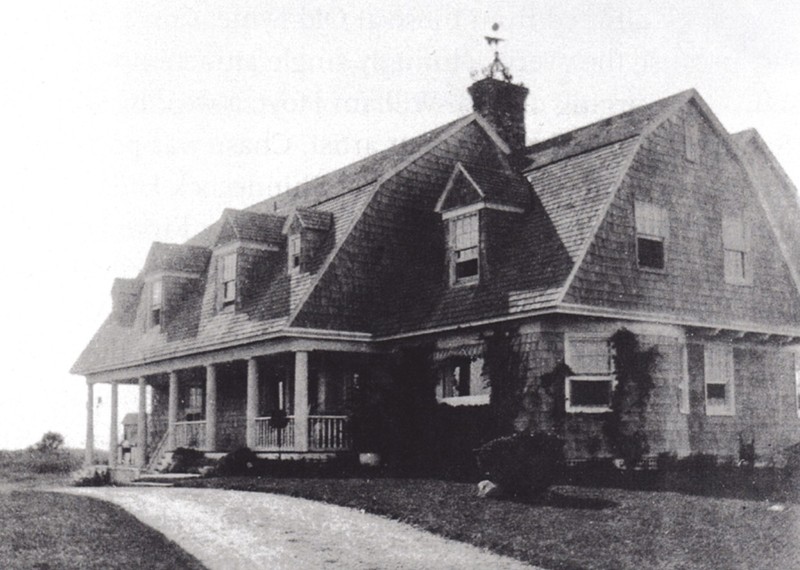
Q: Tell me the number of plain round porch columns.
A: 7